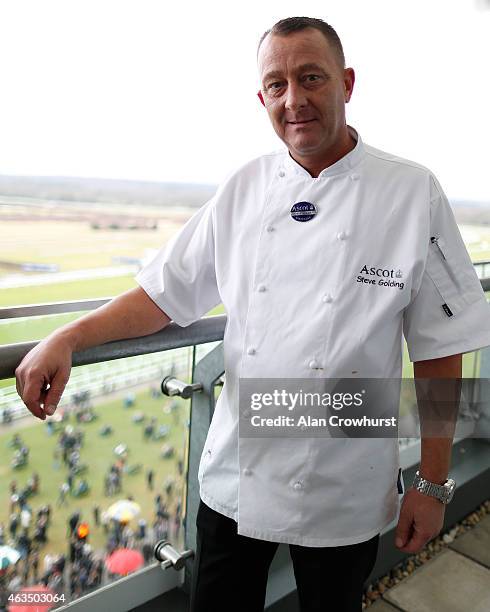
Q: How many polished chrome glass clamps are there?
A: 2